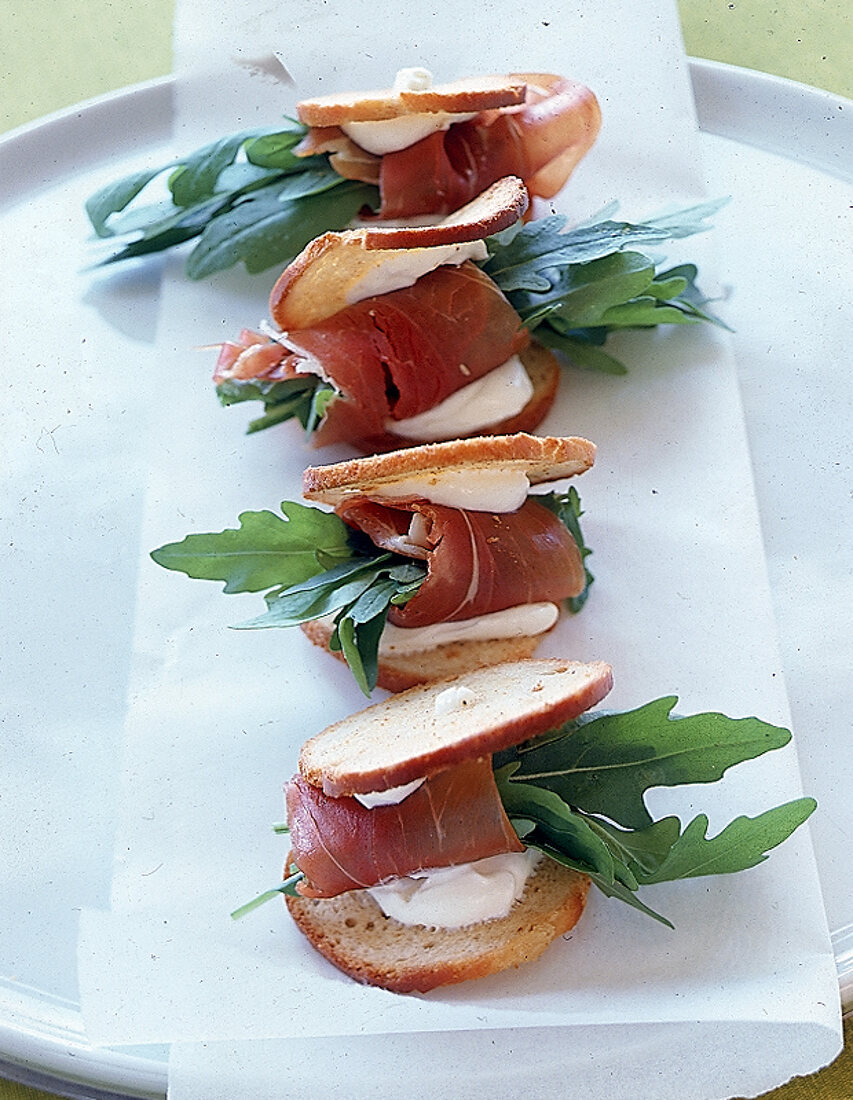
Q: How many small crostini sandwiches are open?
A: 0